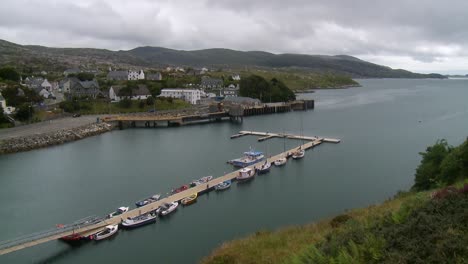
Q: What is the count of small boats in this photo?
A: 15